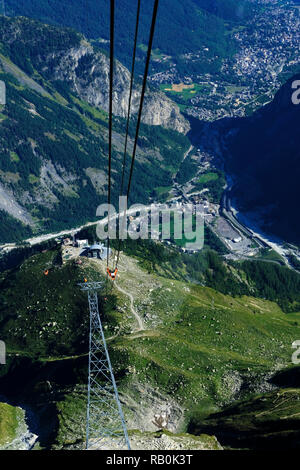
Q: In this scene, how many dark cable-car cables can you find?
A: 3